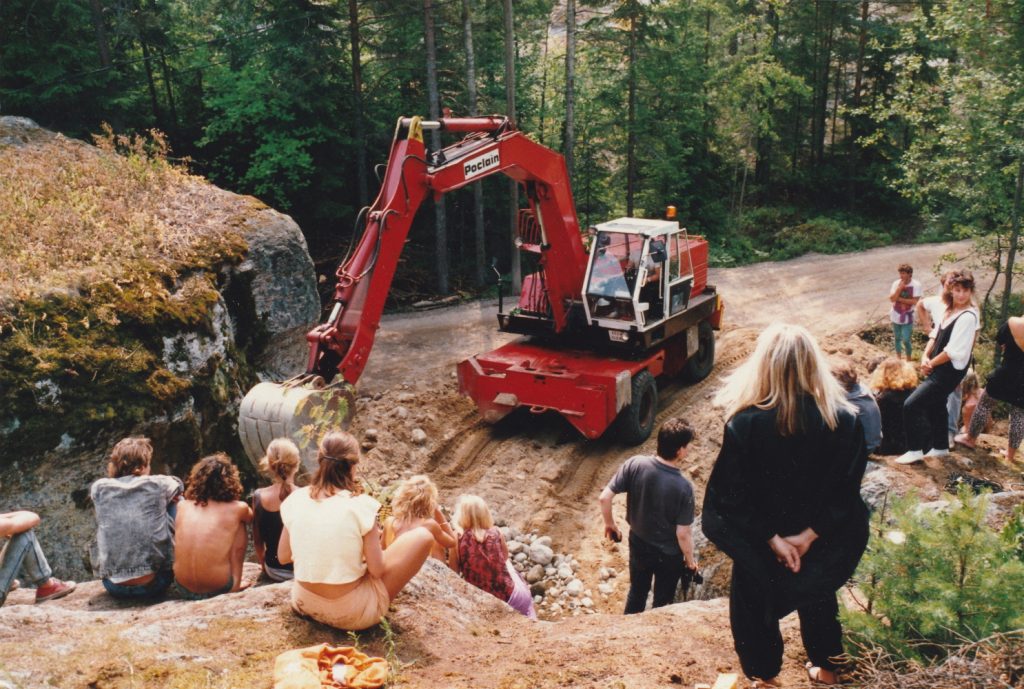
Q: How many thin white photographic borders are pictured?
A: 0